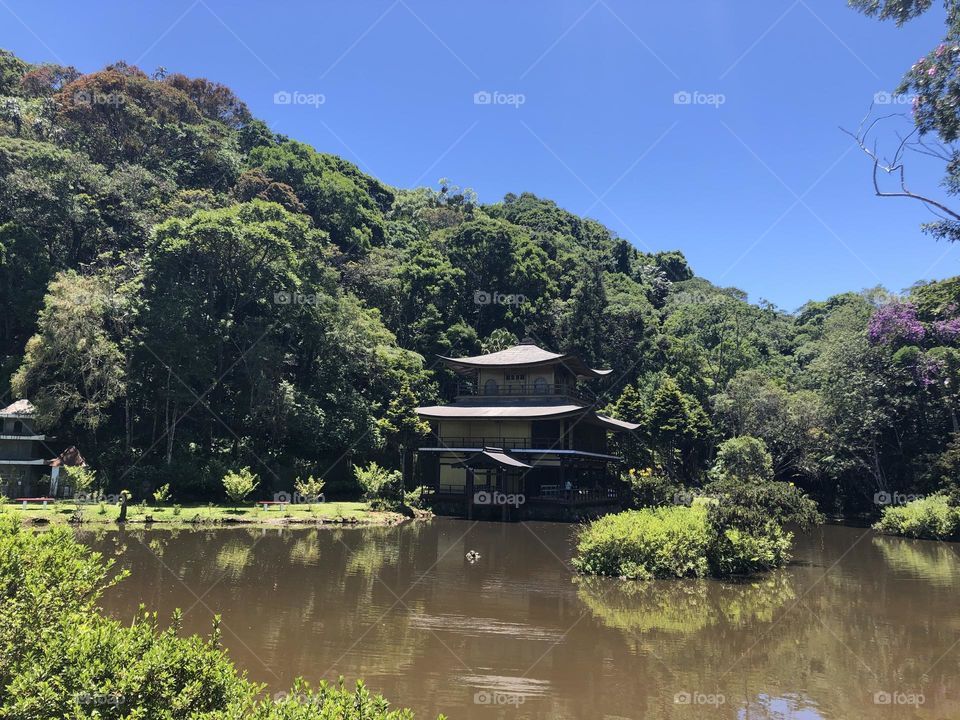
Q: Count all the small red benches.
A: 2